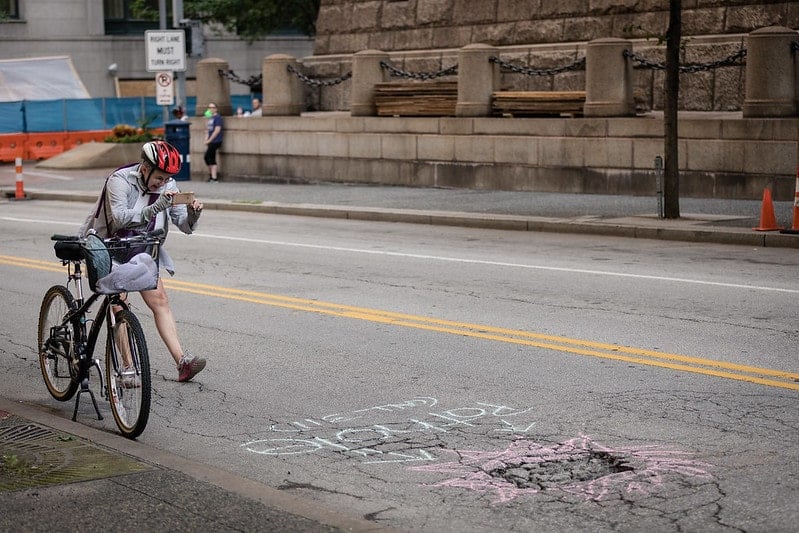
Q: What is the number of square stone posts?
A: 6